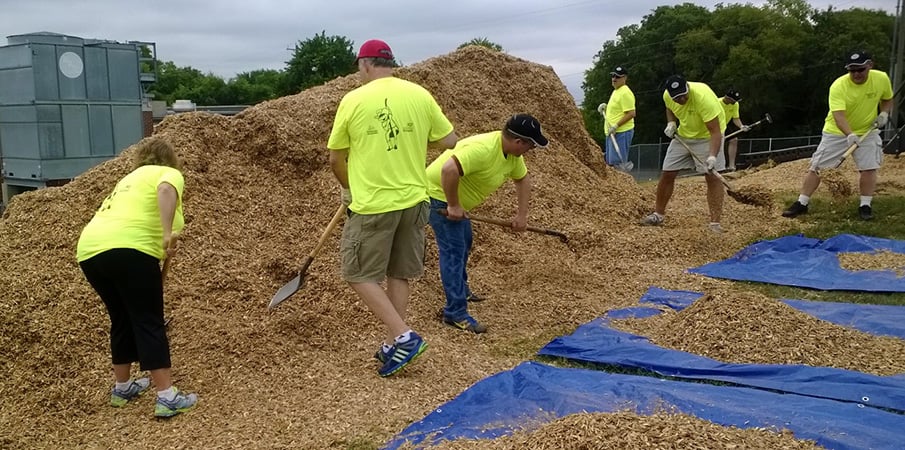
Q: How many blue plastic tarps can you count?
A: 3